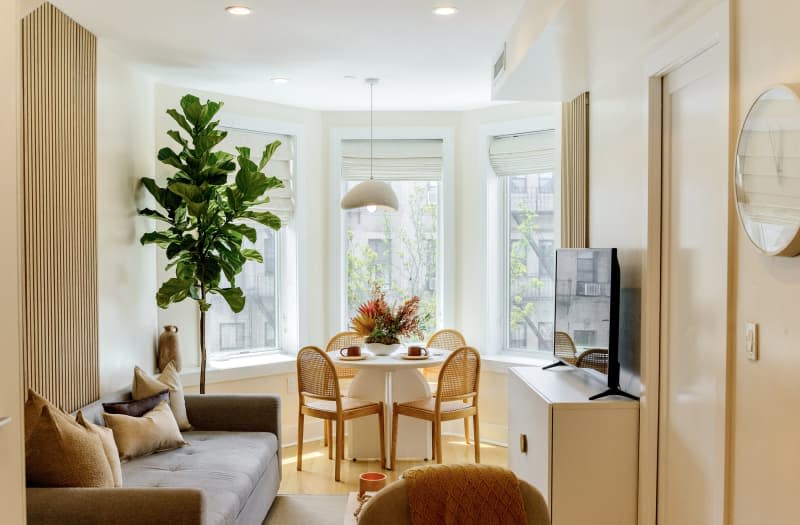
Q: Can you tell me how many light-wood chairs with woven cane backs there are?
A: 4